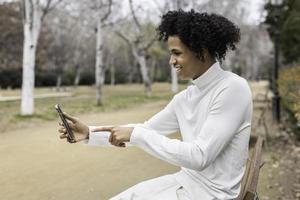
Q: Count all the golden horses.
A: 0